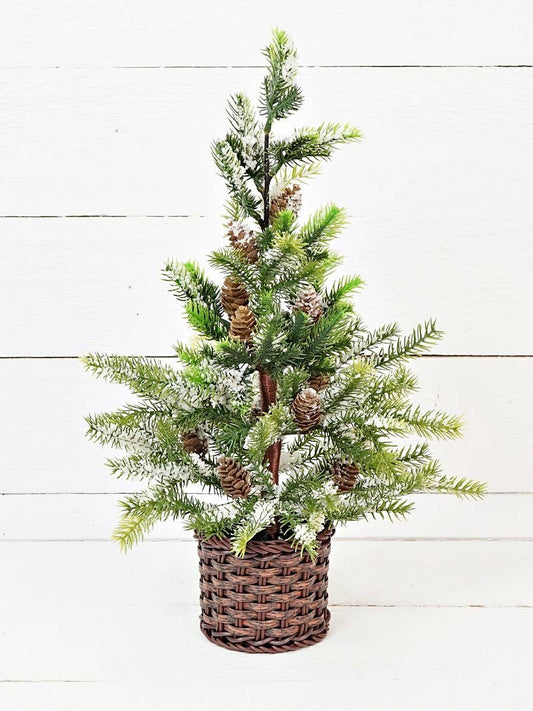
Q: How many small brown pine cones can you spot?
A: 10